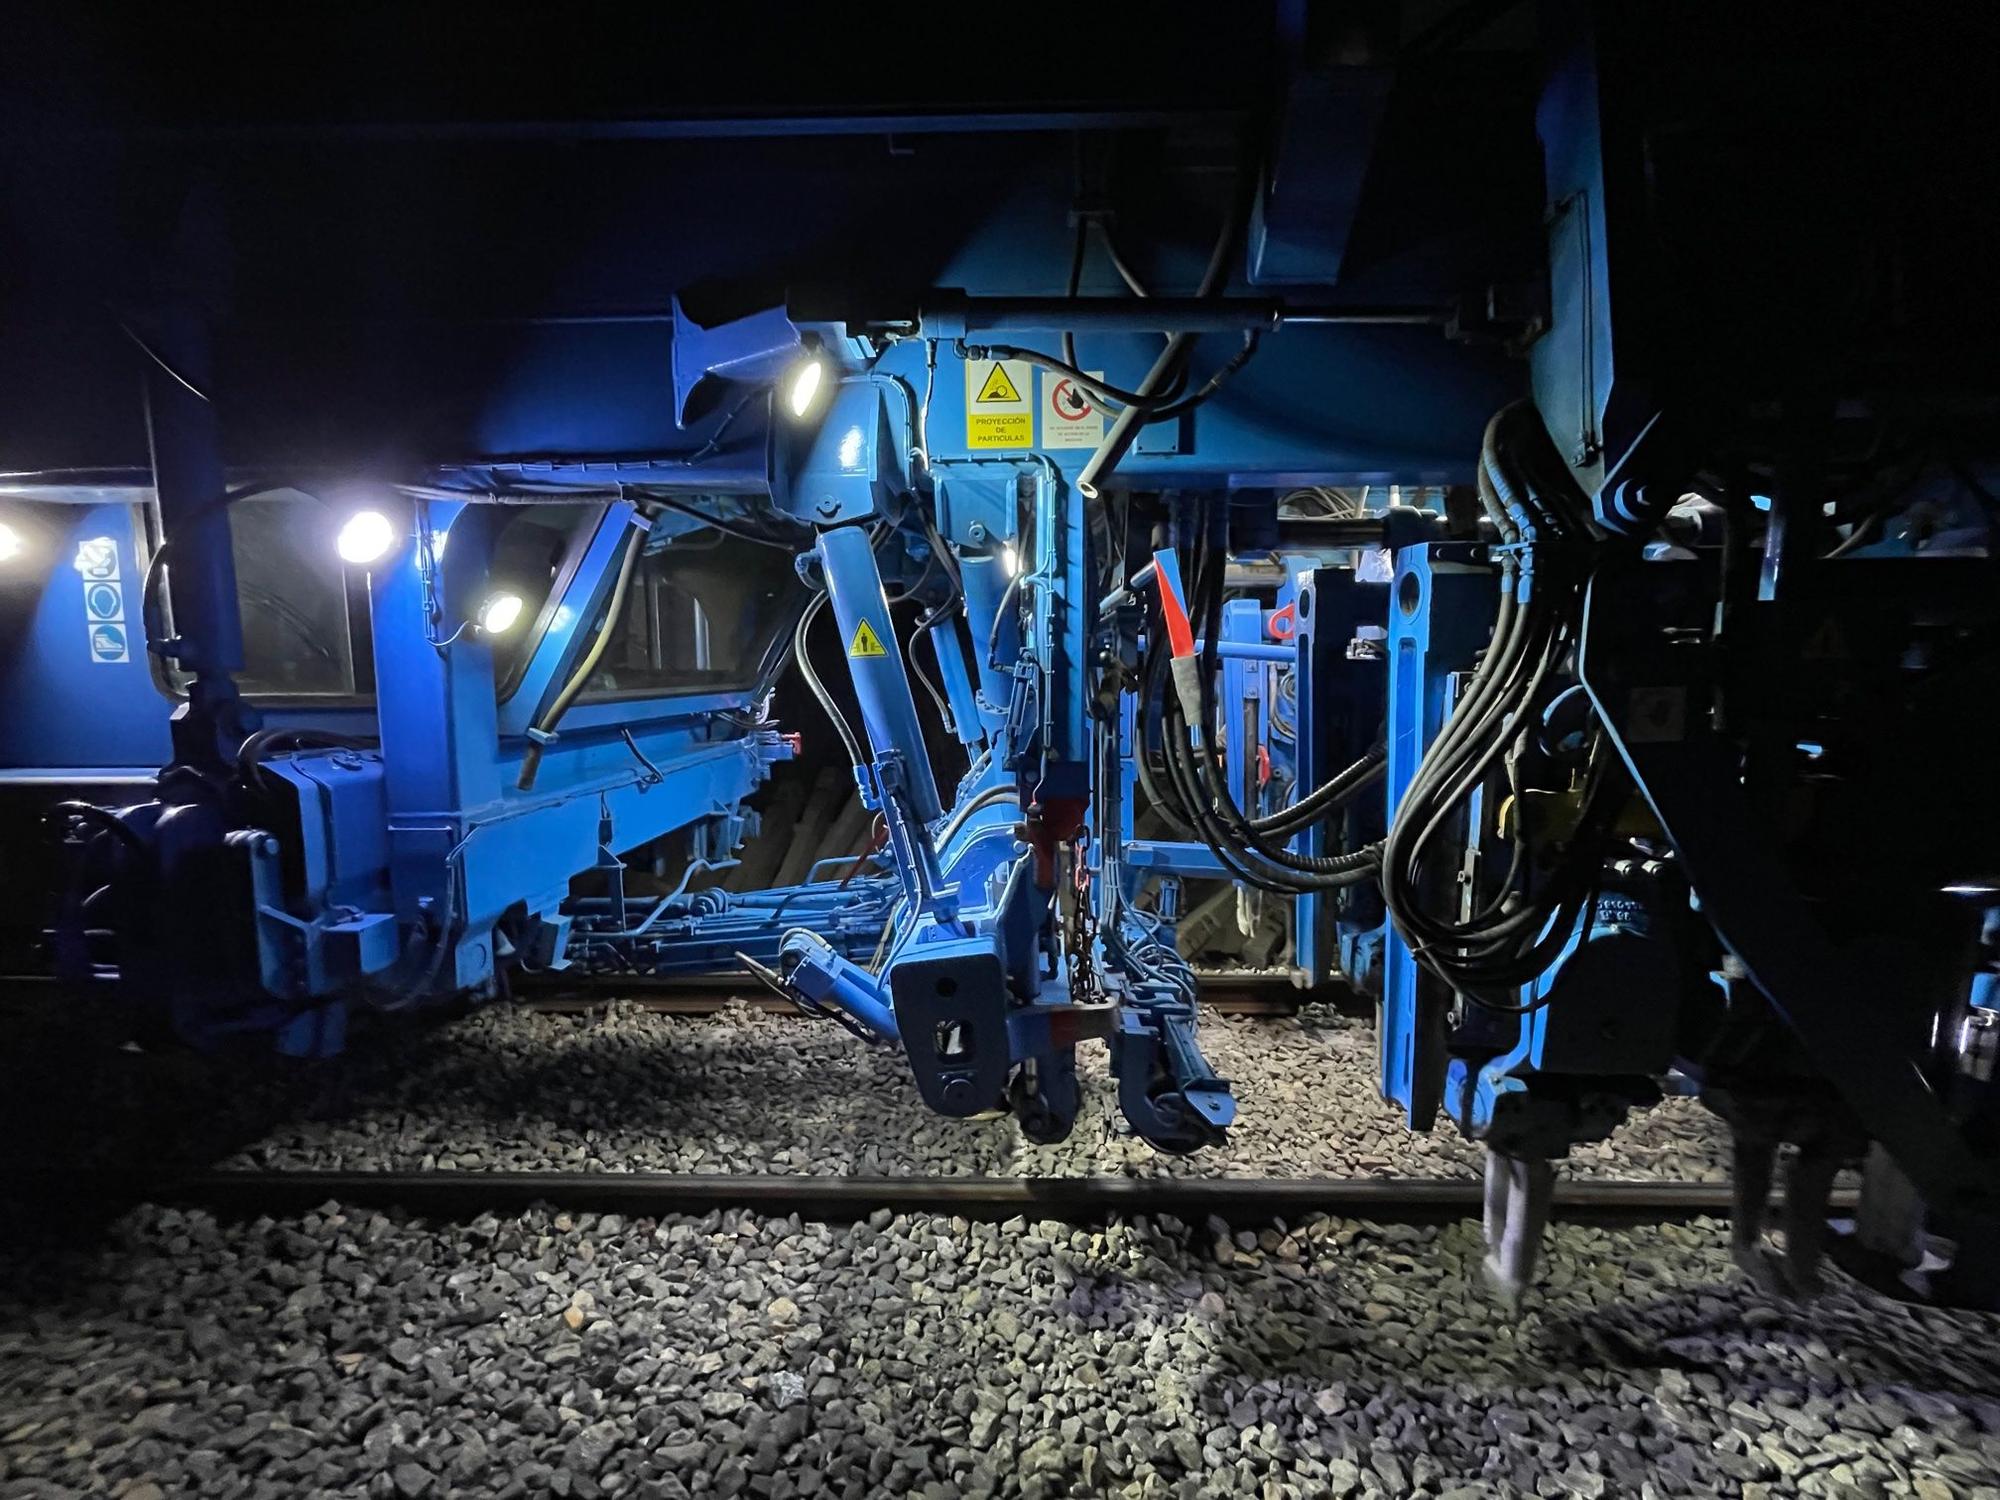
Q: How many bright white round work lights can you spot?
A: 4